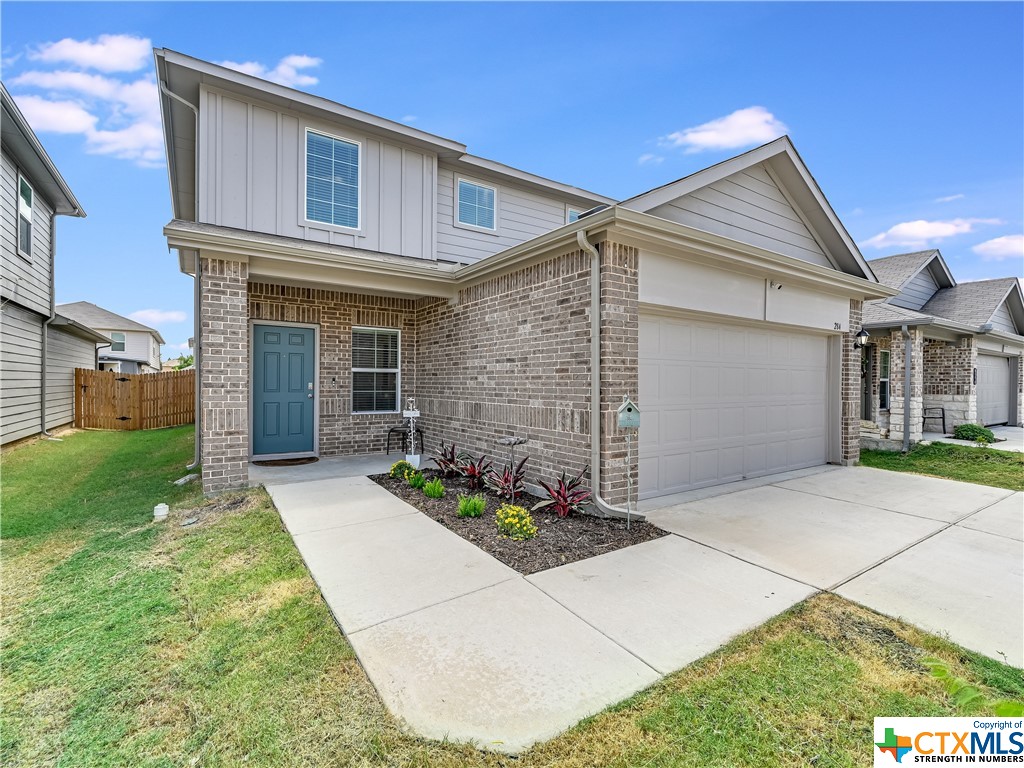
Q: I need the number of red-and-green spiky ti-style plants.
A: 4